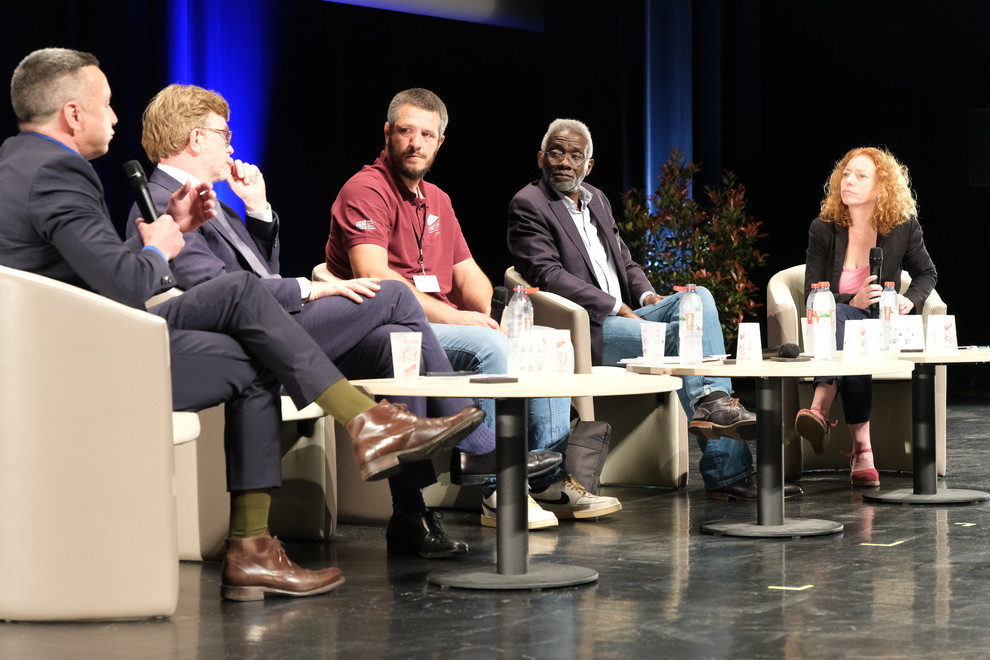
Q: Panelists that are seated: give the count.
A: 5